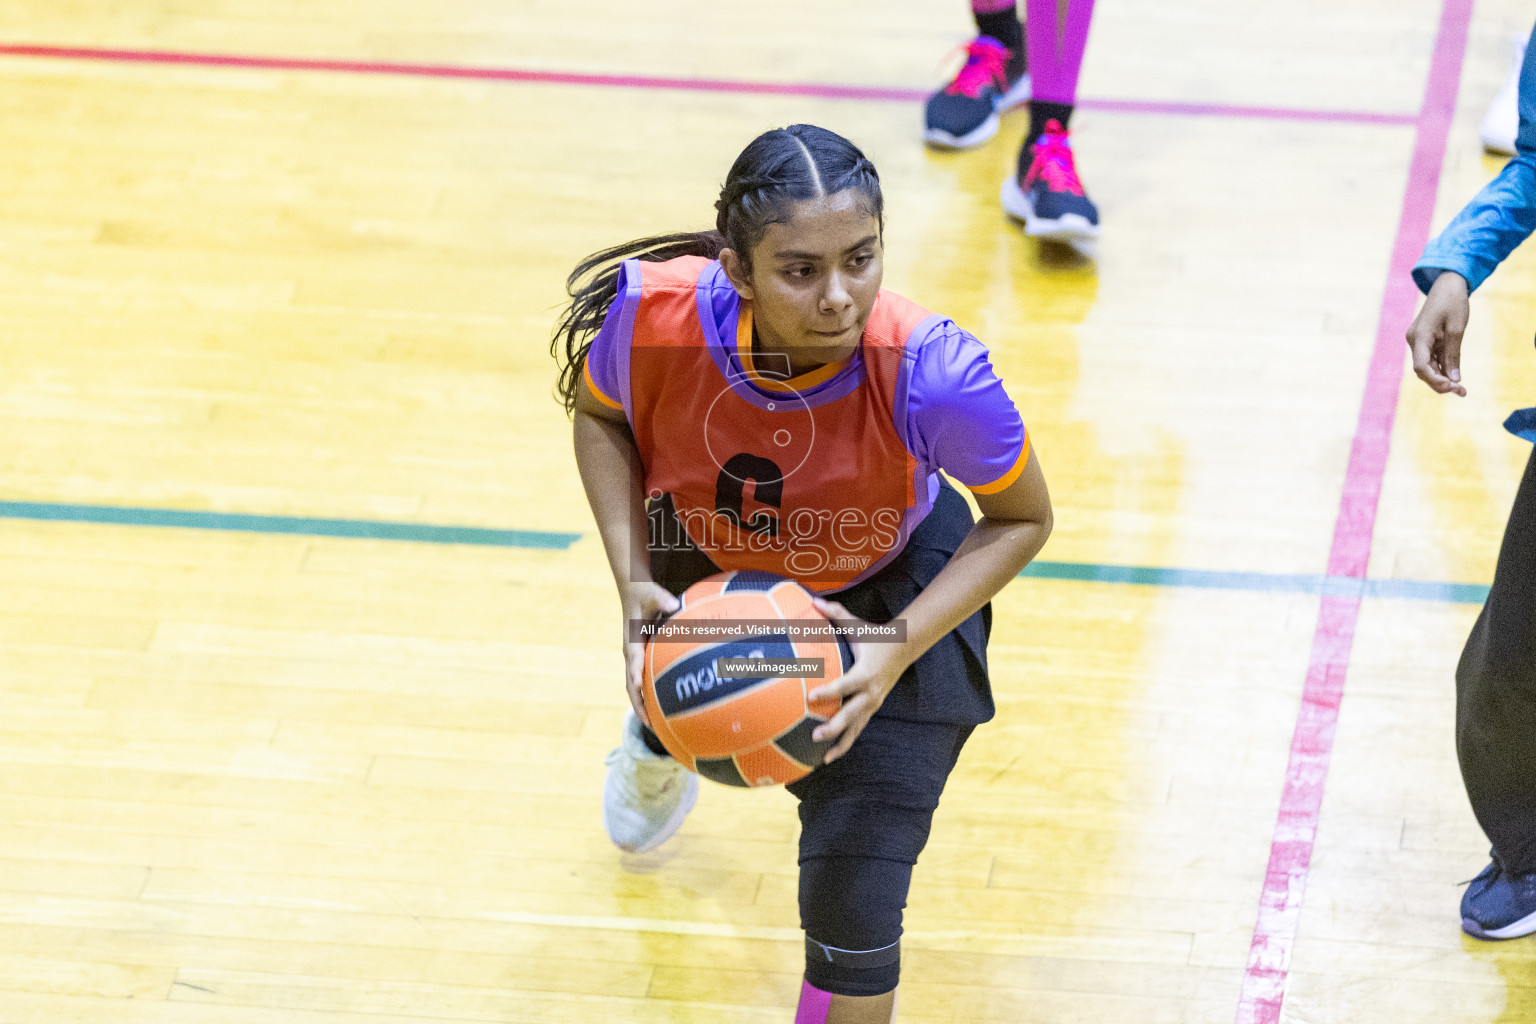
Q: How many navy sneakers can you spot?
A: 3